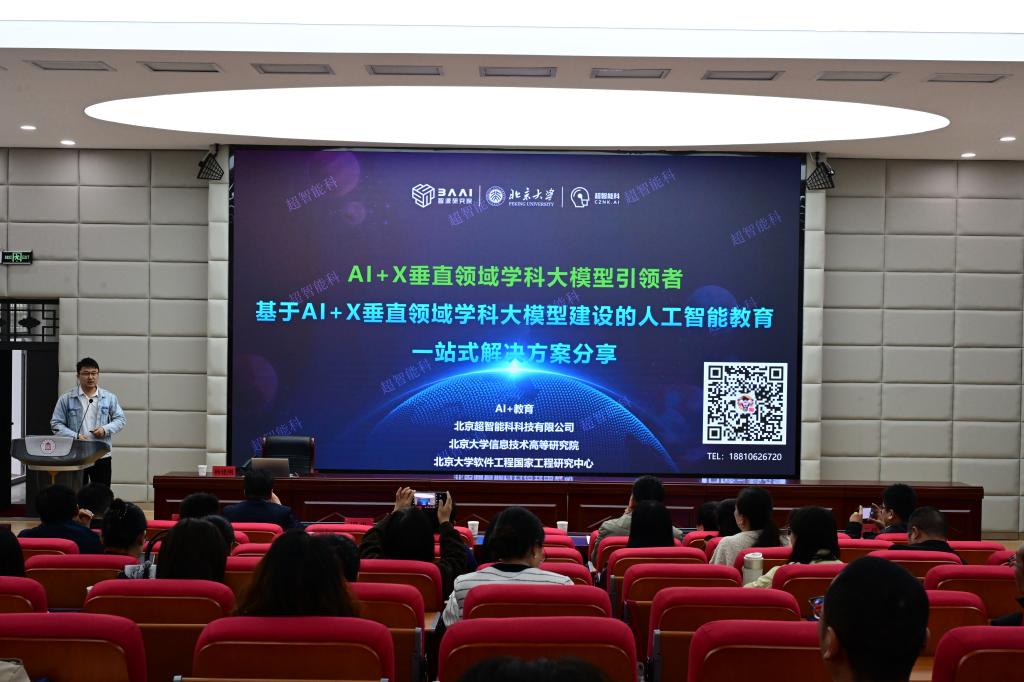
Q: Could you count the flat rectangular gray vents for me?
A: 9